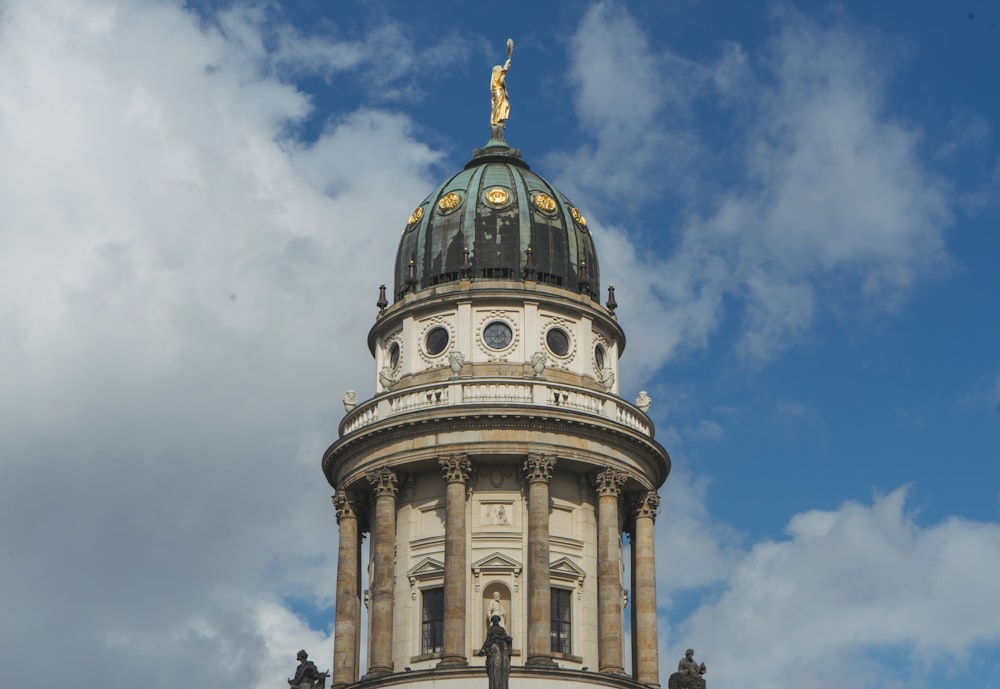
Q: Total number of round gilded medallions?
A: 5